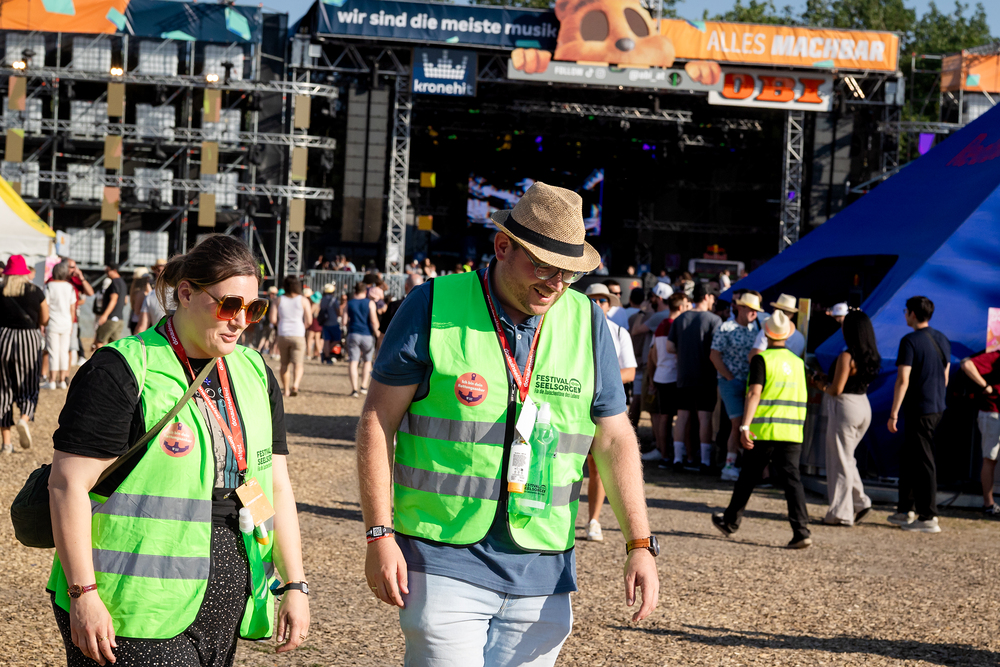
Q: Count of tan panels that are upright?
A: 12